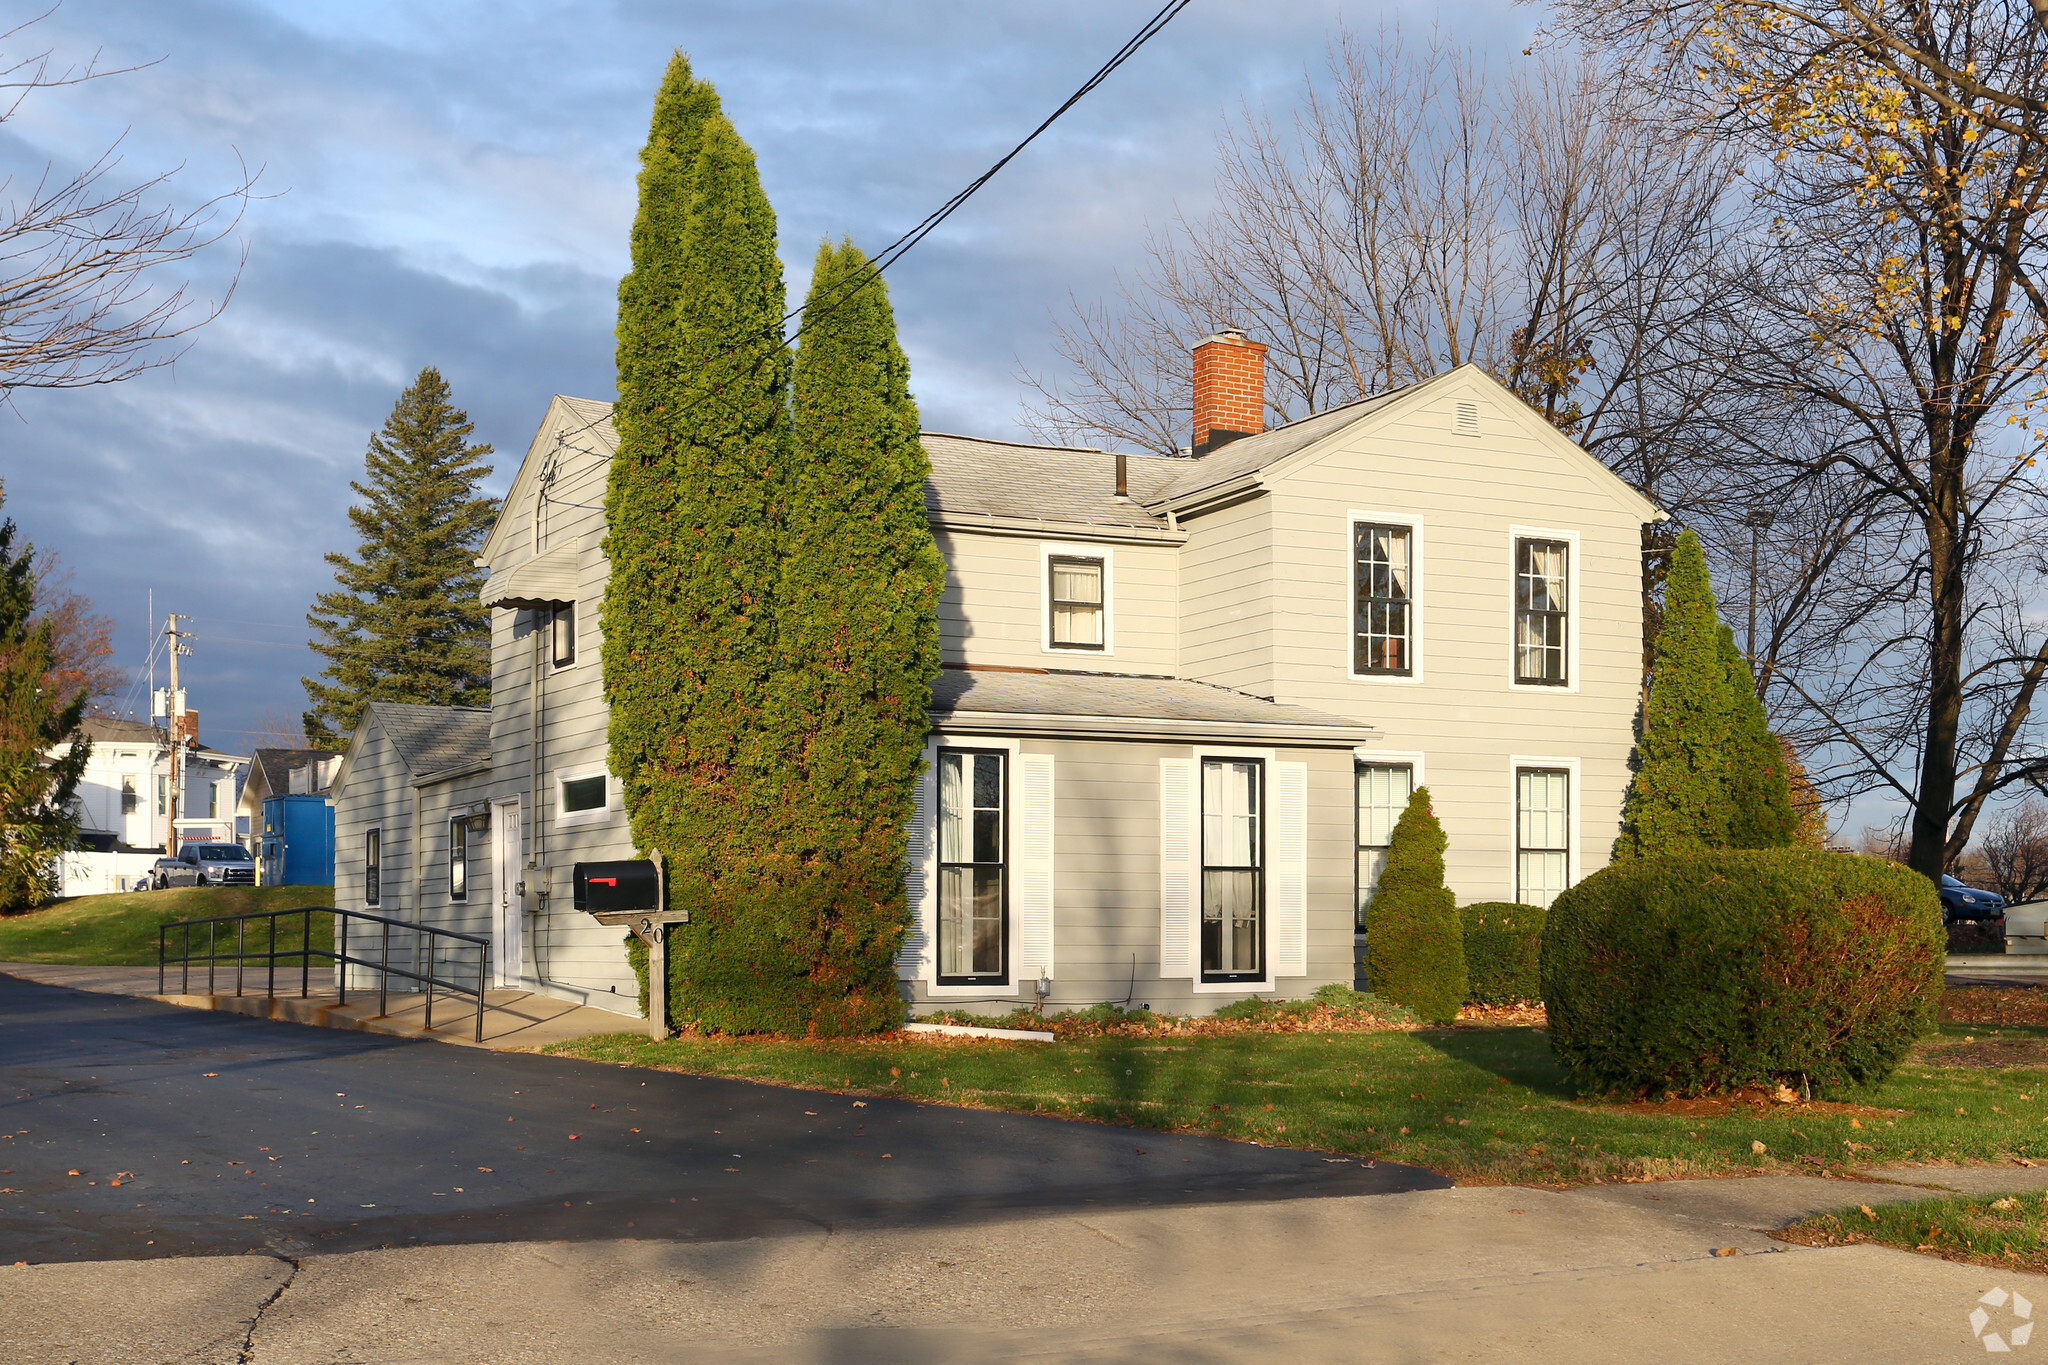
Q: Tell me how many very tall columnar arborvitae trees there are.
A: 2